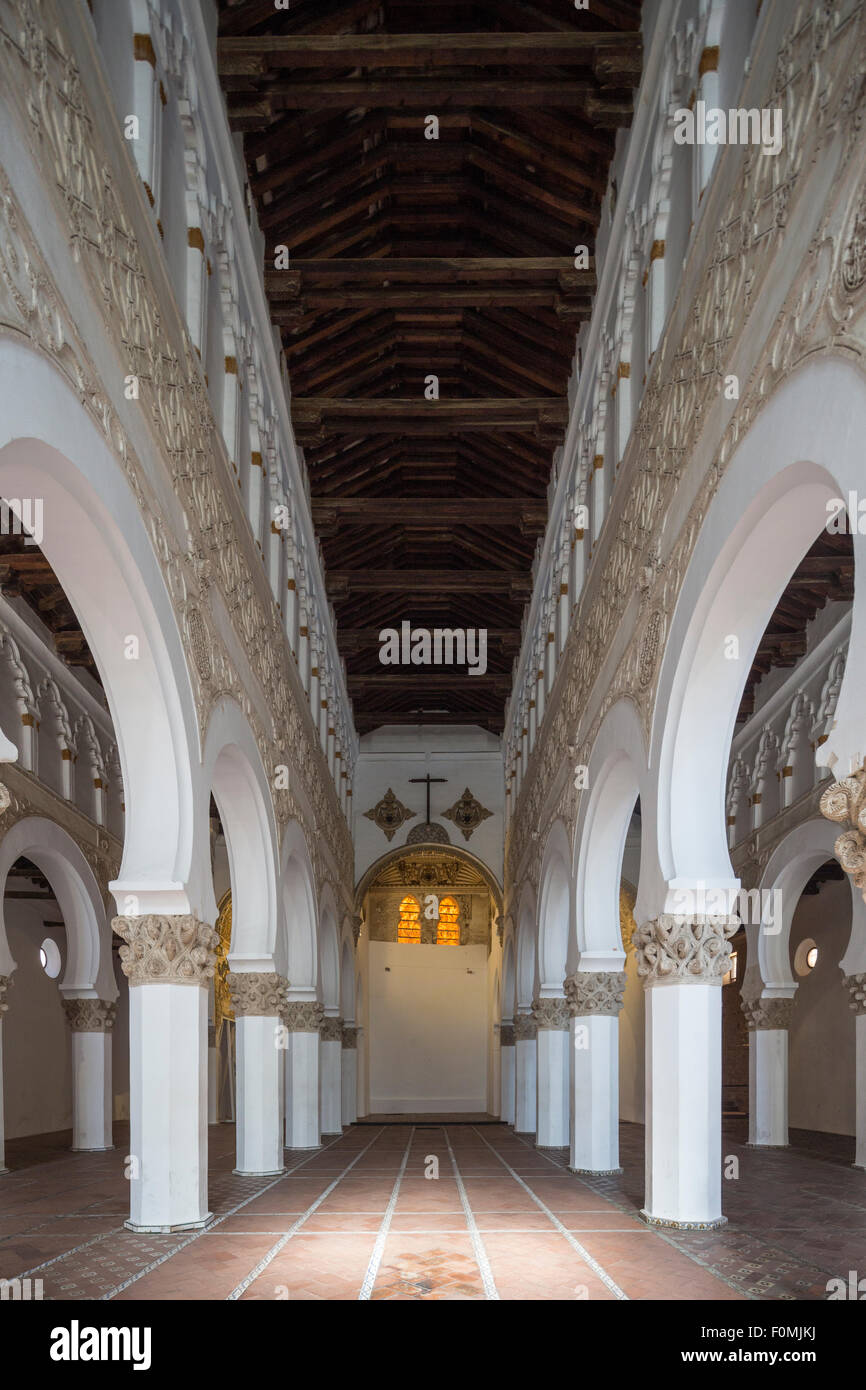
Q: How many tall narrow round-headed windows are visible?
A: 2